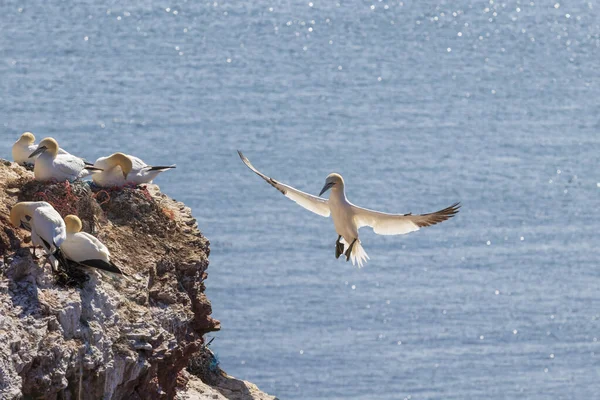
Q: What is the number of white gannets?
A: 6